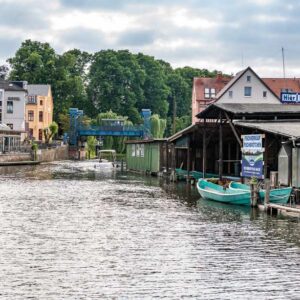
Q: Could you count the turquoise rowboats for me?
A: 2